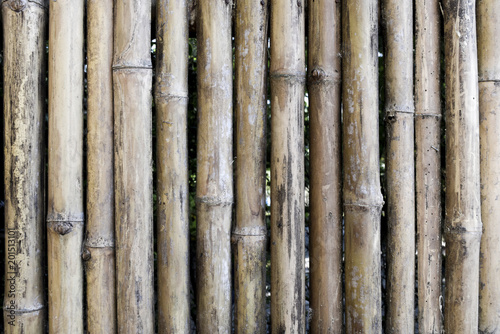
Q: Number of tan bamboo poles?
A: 14